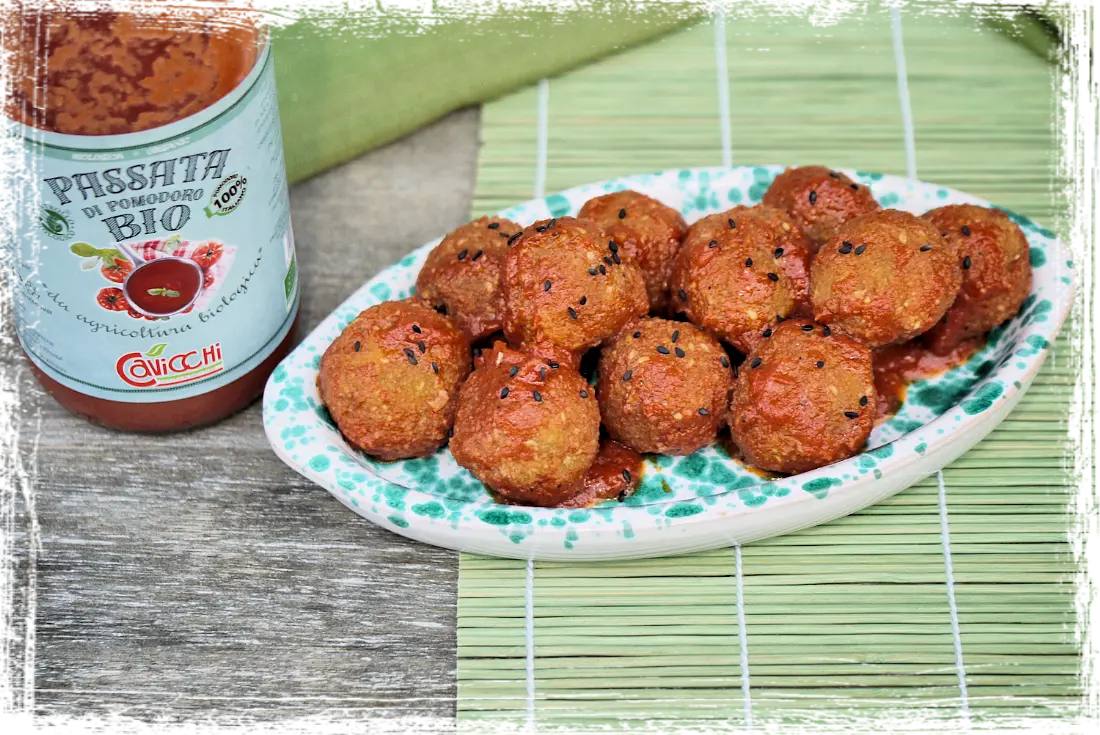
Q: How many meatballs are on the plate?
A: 11